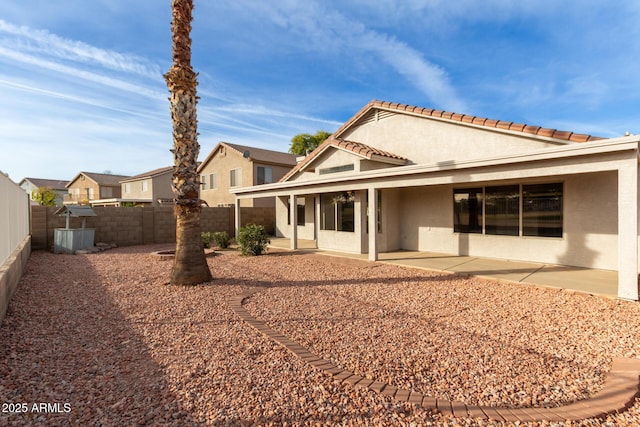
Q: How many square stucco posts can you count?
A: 4